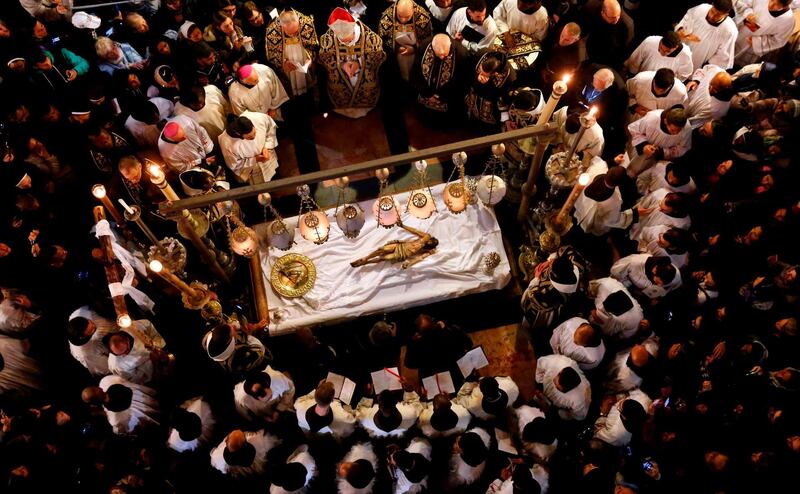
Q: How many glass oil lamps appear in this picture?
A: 8